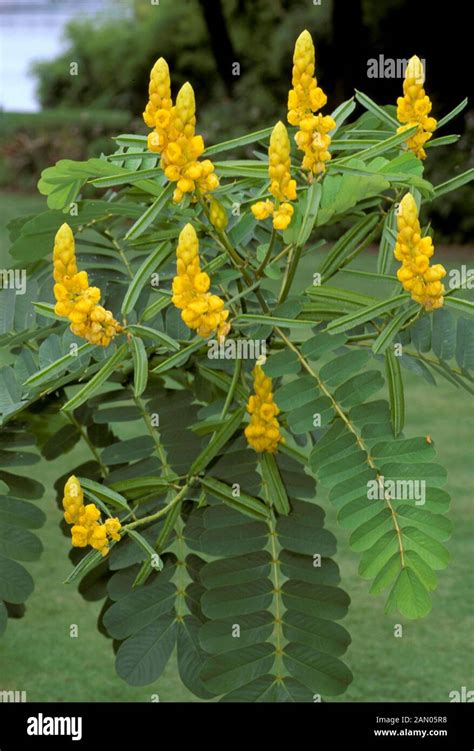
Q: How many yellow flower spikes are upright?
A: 10